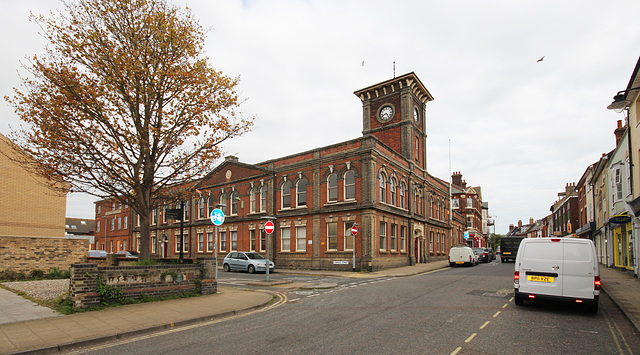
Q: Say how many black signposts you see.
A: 1